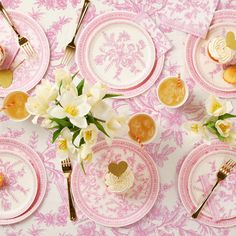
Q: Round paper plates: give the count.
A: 10